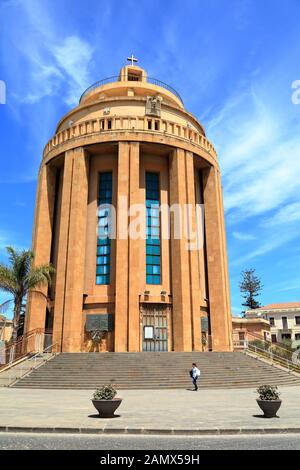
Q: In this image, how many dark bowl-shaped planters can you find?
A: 2